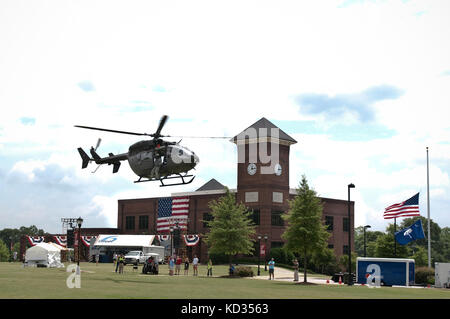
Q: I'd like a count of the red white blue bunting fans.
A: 5